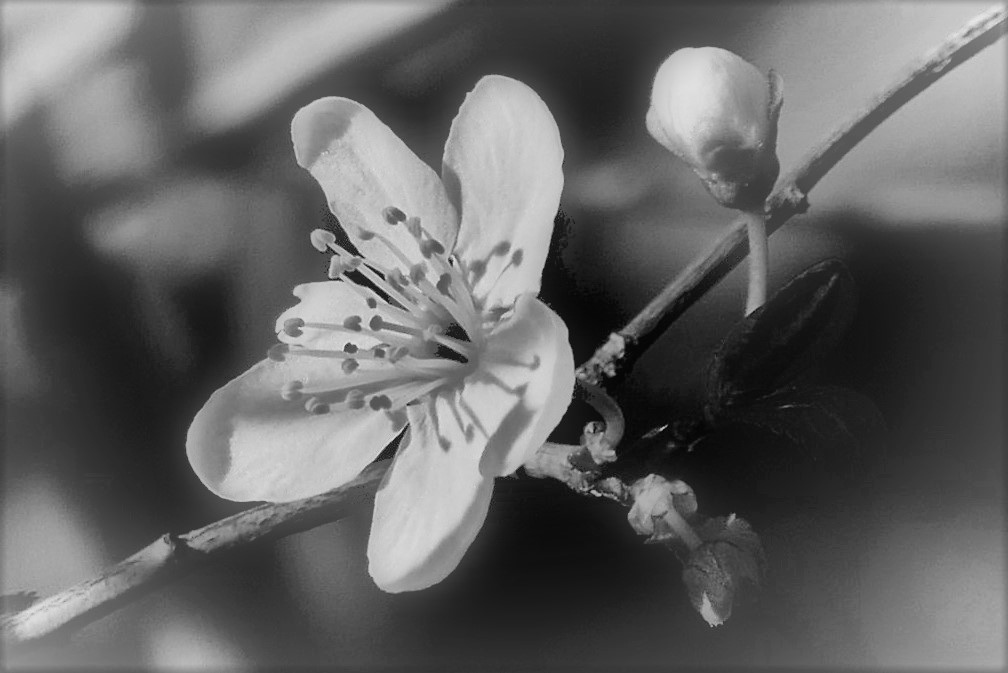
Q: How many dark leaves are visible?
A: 2